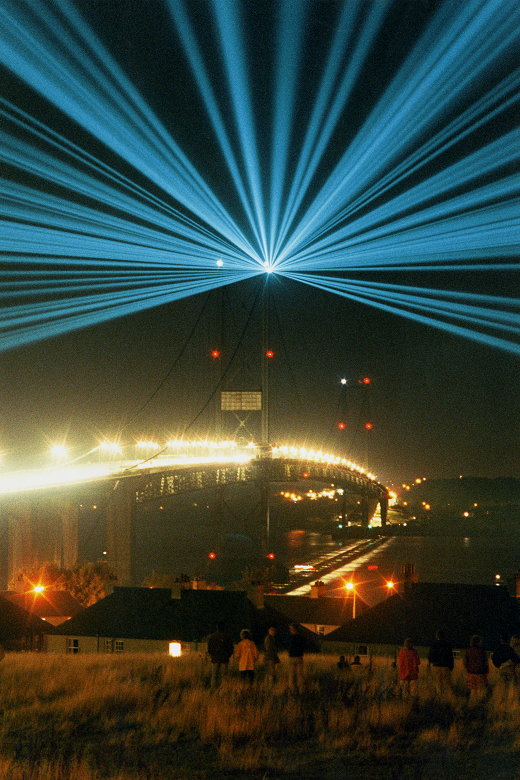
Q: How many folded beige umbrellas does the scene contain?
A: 0